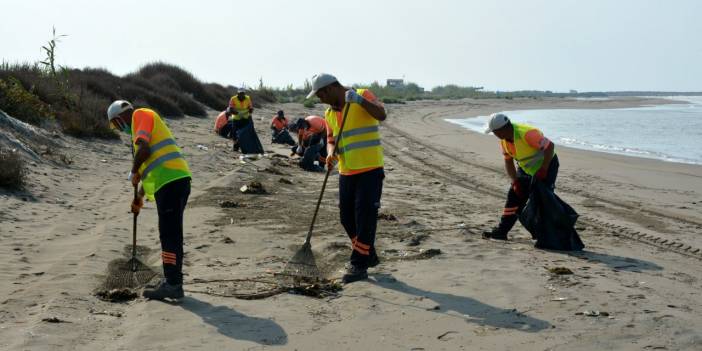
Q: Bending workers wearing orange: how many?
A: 3